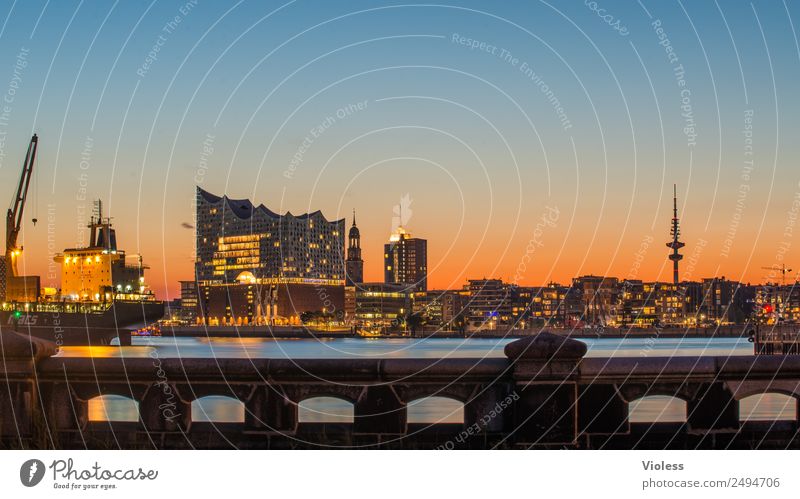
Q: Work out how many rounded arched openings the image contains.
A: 6